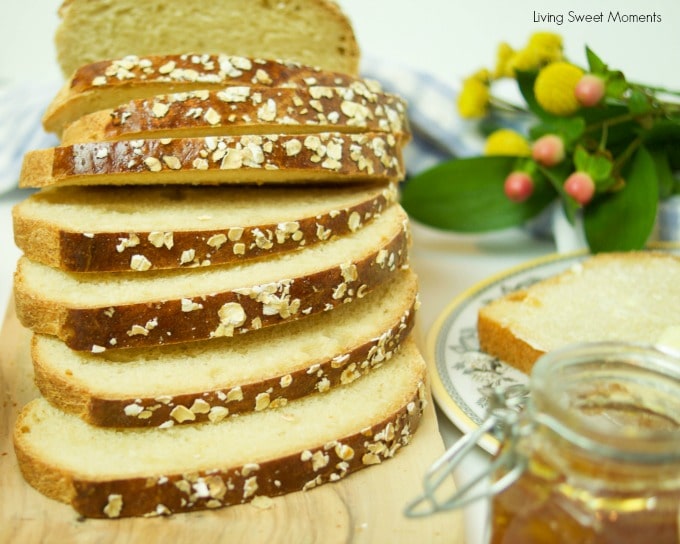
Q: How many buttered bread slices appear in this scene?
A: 1